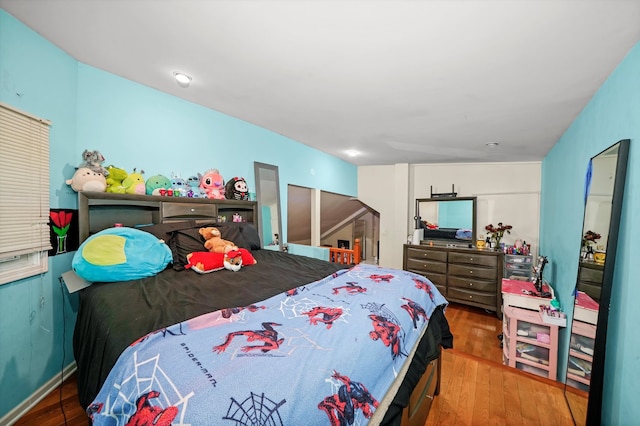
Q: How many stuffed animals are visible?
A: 12